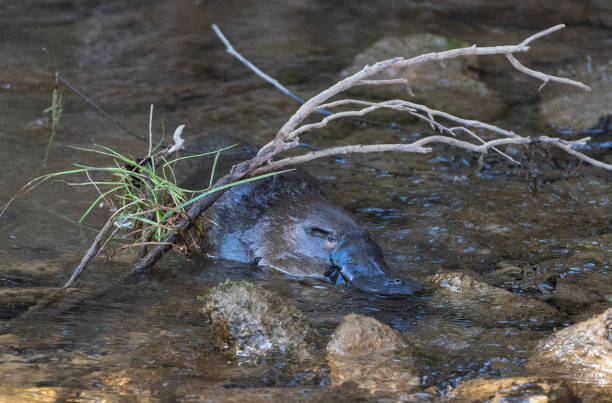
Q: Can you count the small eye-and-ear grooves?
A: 1